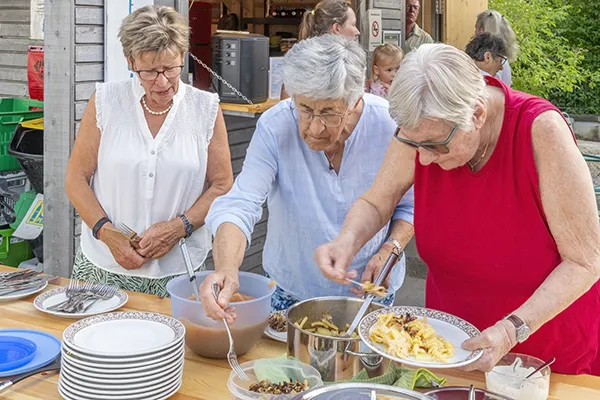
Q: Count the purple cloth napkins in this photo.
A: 0